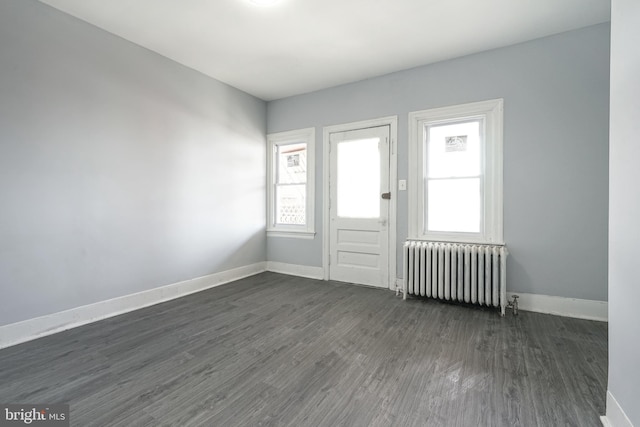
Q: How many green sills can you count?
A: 0